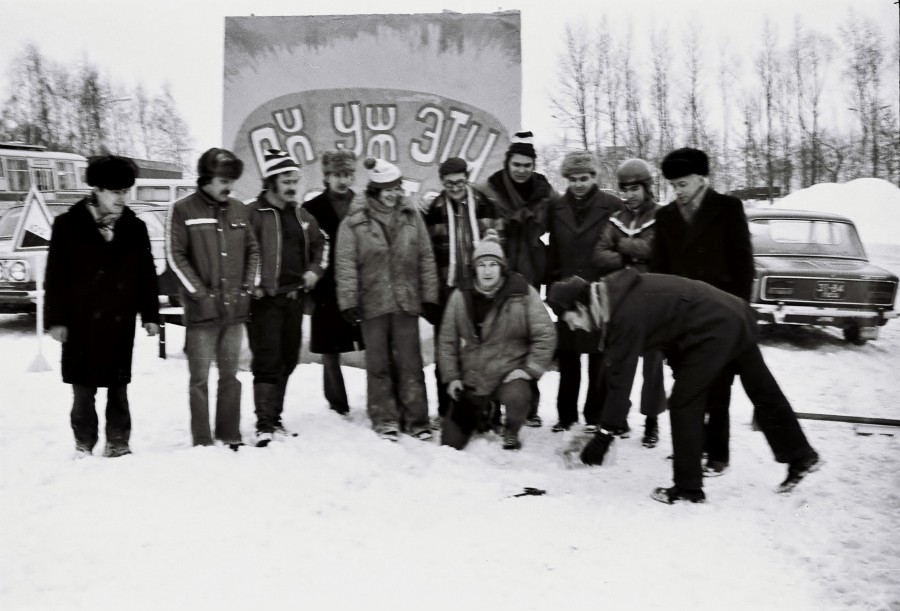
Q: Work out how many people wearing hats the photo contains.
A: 12